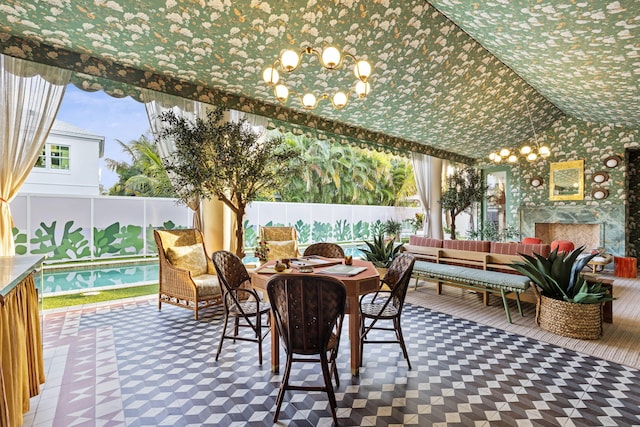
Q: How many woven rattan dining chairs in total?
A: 4